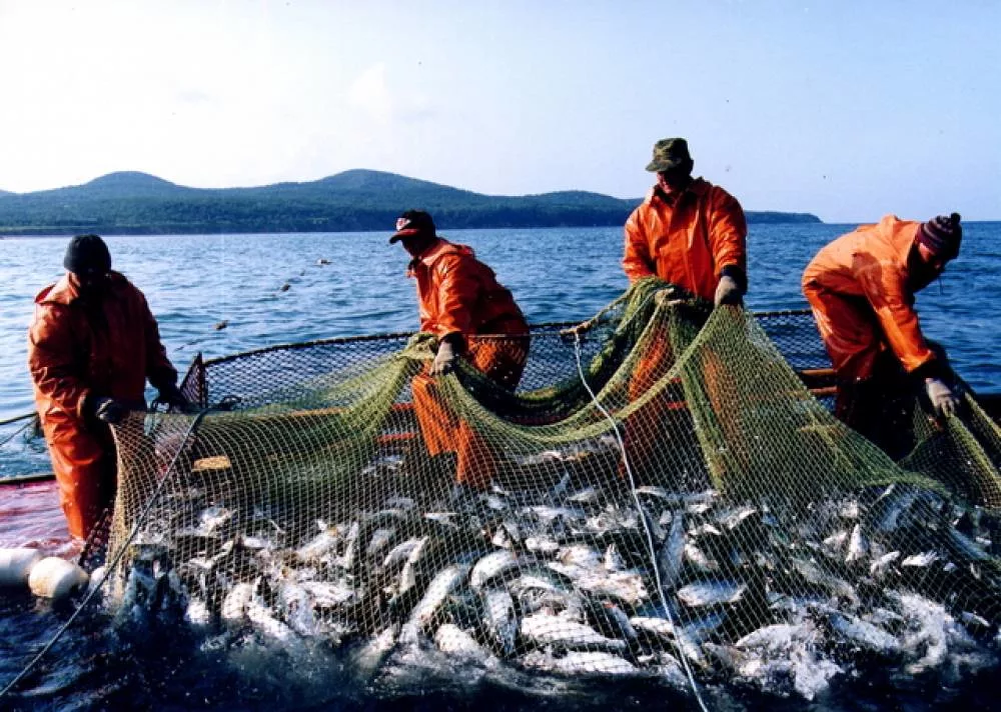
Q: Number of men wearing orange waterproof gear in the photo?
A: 4